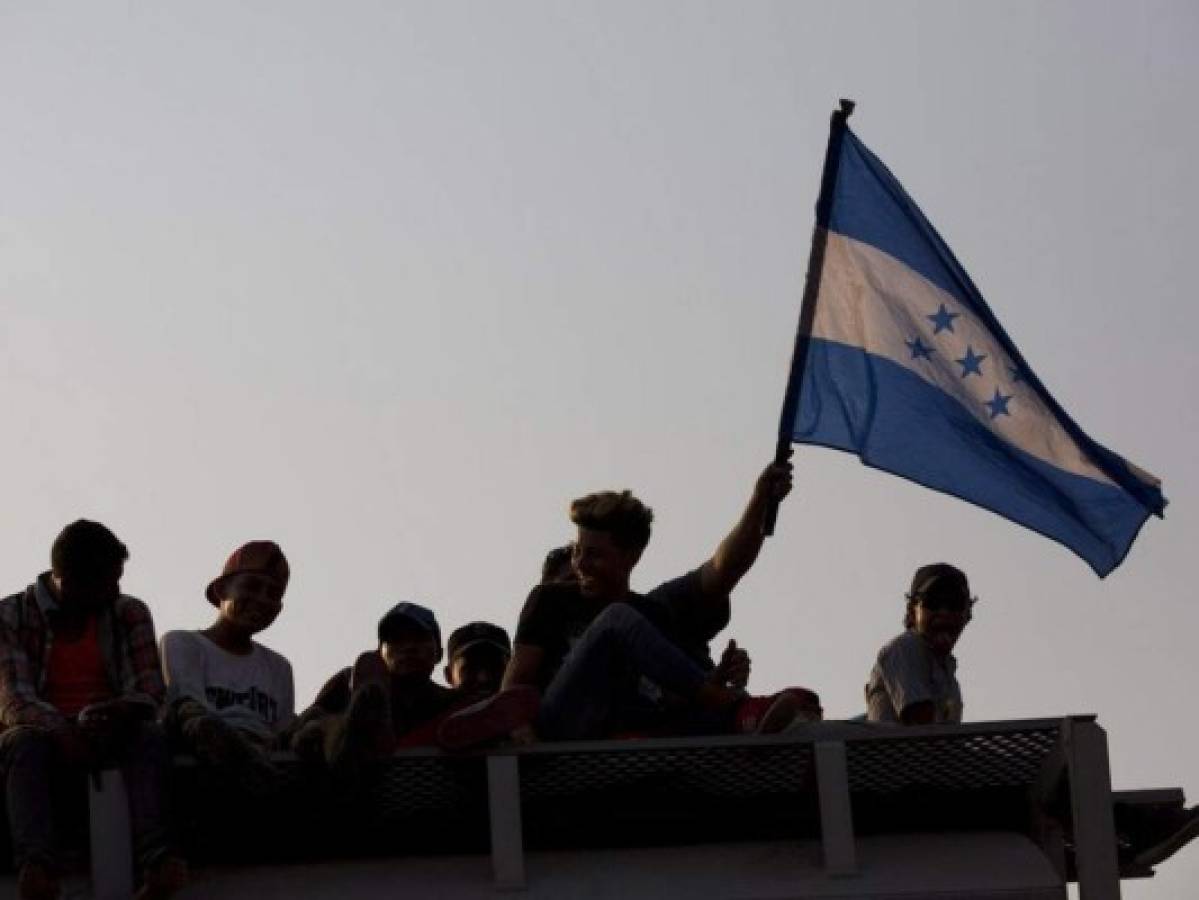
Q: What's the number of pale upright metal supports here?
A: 4